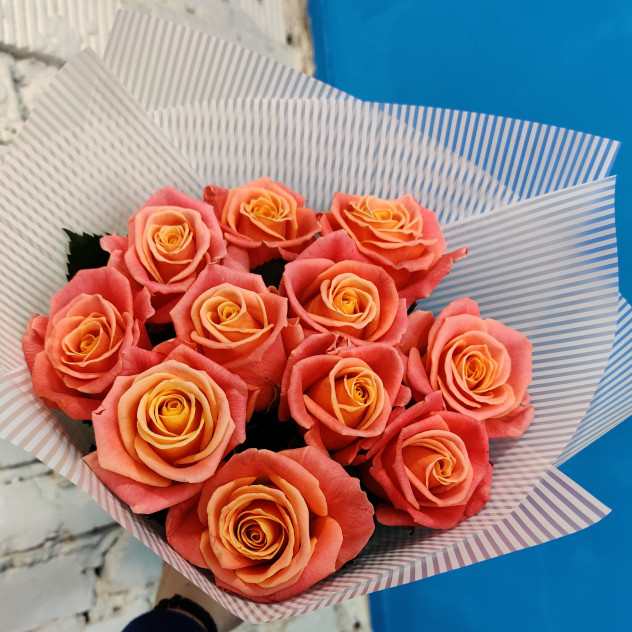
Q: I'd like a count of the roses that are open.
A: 11